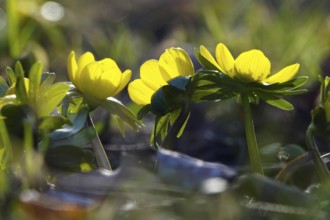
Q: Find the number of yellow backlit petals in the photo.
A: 12